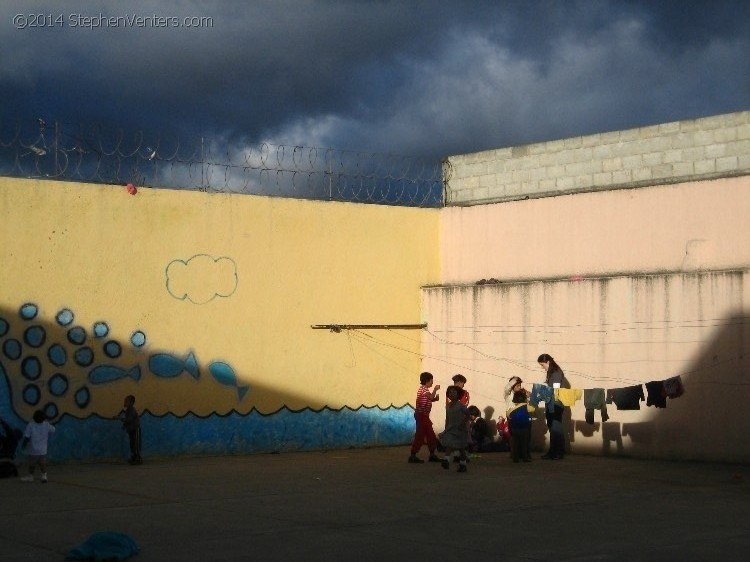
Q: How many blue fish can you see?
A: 3